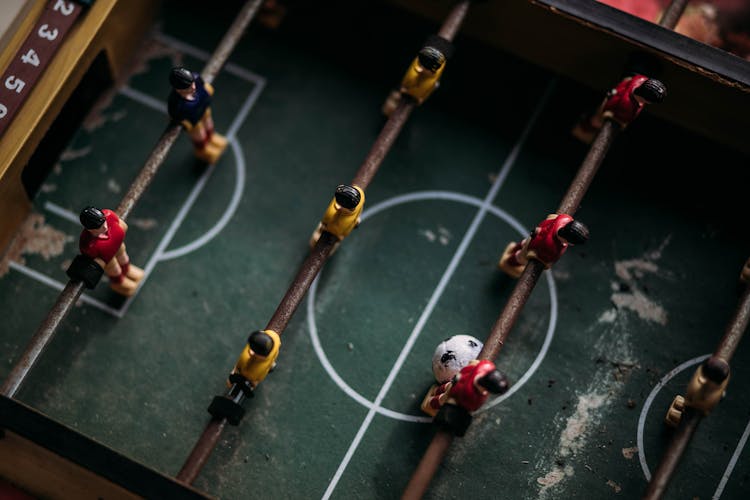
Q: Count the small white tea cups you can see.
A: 0